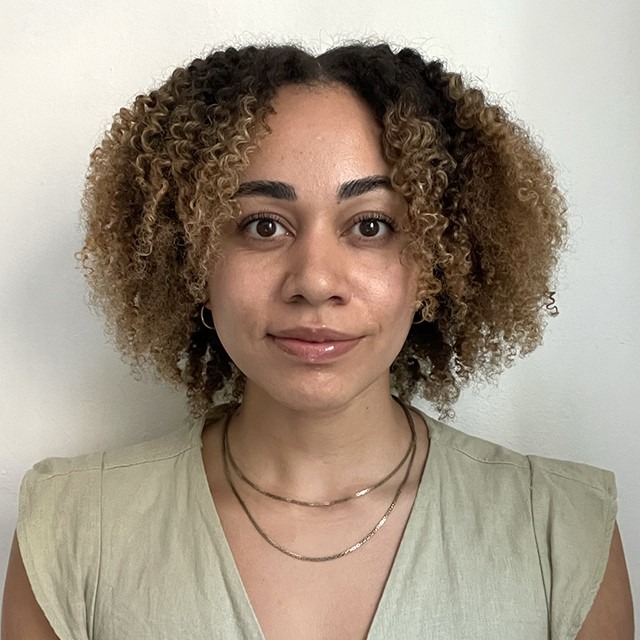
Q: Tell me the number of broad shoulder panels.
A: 2